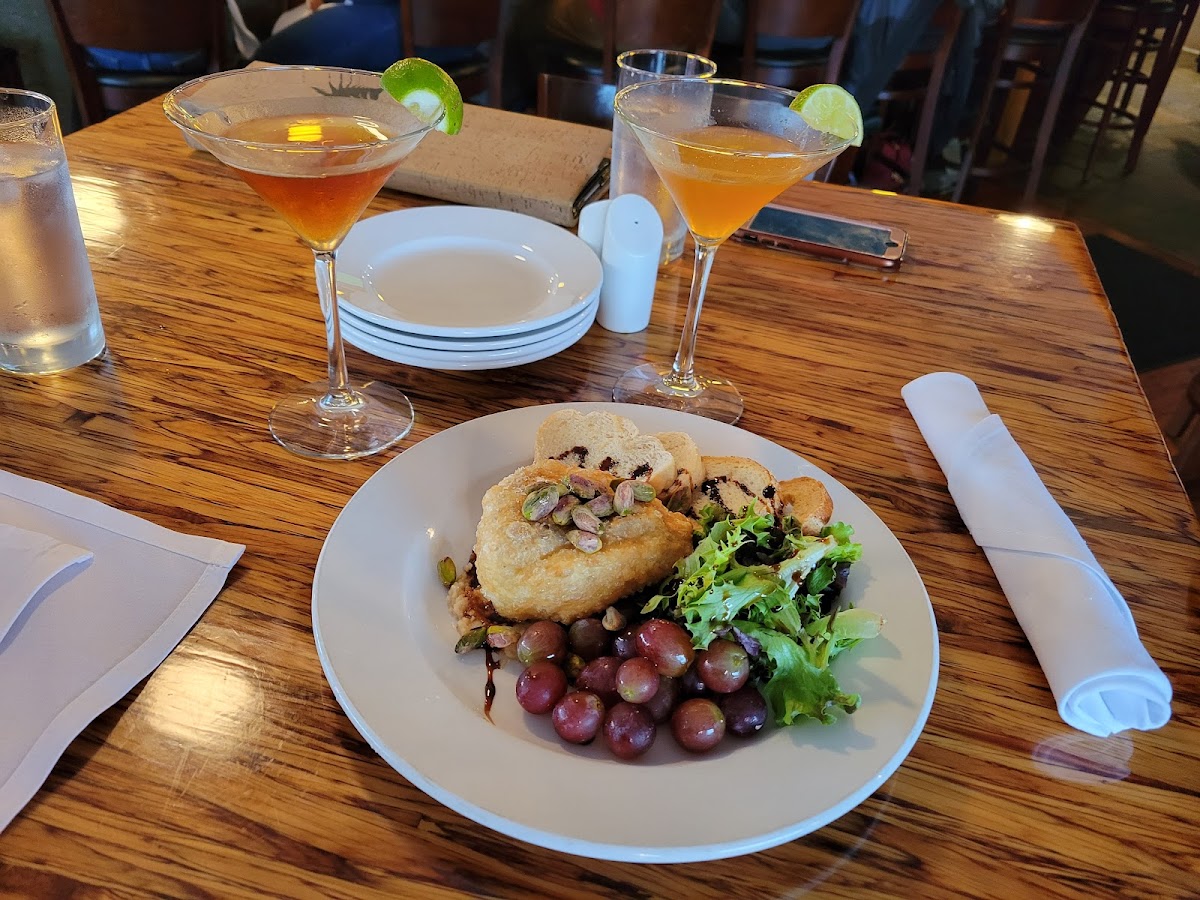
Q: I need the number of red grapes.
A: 14